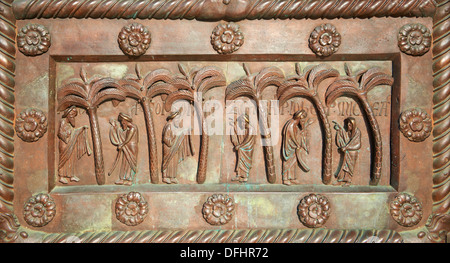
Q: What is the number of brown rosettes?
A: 12